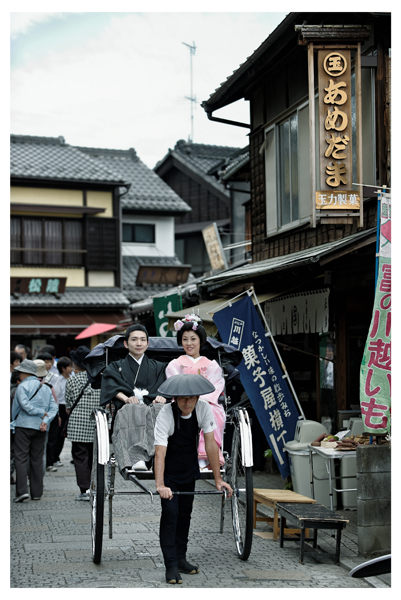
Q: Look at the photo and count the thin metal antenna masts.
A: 1